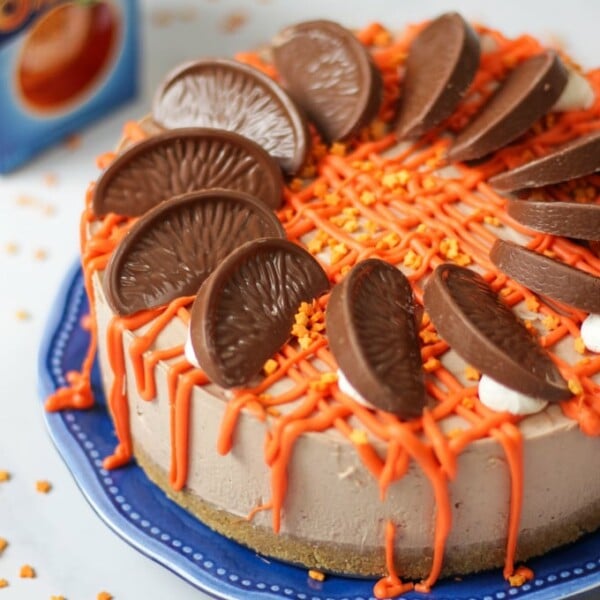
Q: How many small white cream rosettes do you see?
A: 5